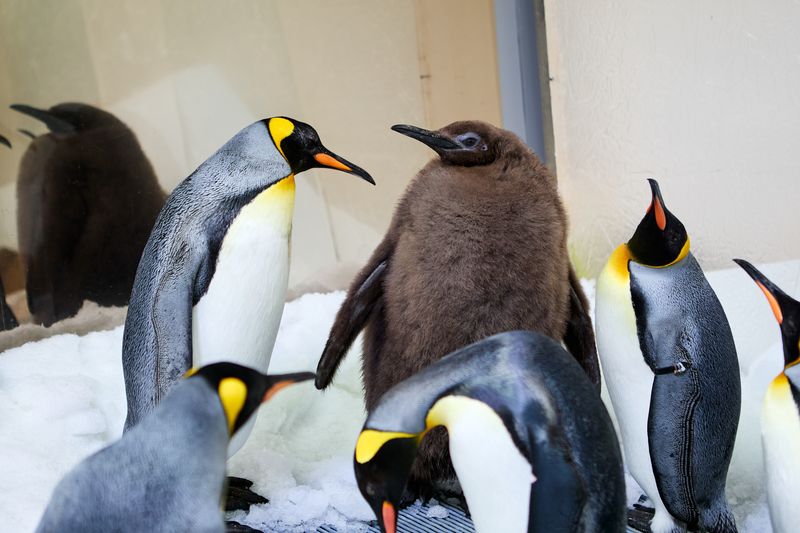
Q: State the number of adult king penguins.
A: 5